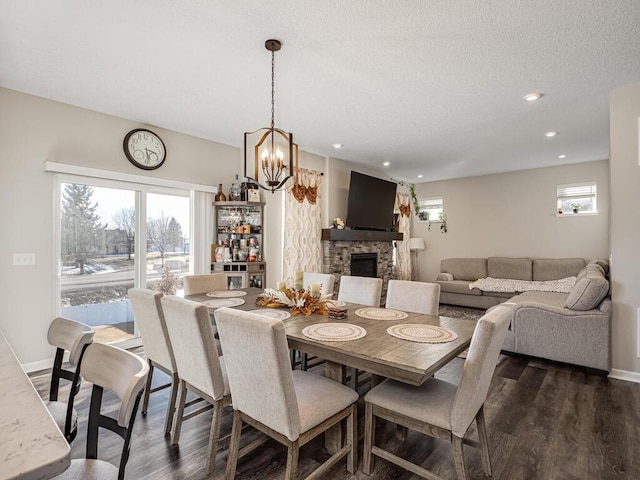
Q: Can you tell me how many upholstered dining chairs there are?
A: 8